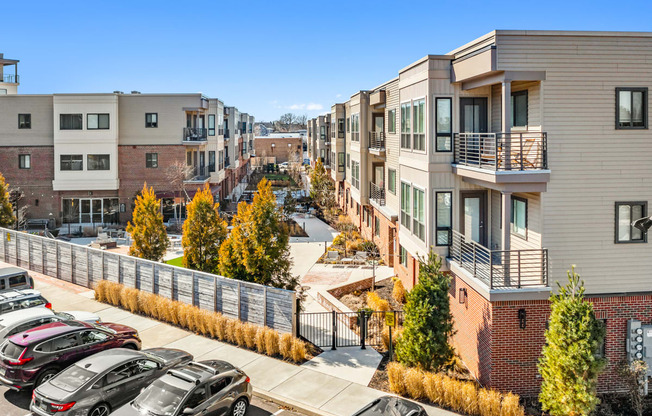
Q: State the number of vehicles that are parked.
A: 7